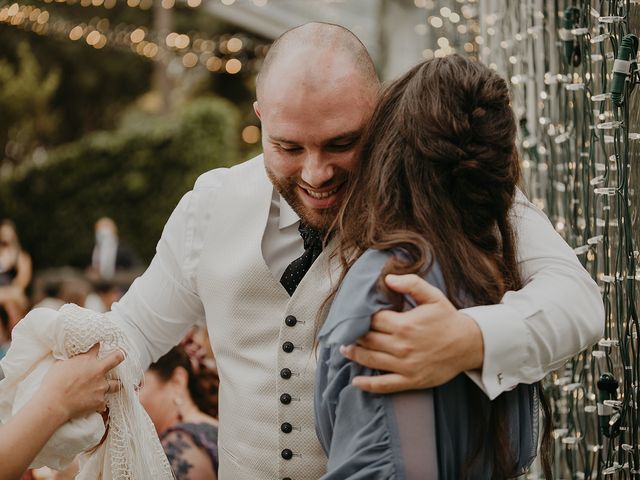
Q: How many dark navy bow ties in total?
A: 0